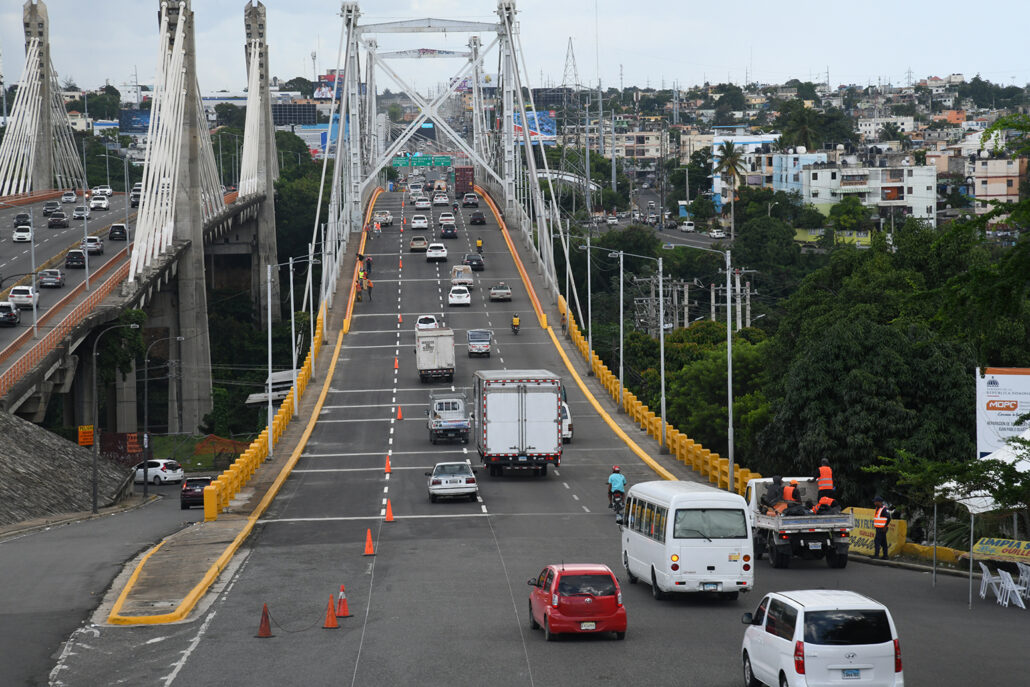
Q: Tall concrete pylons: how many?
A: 3